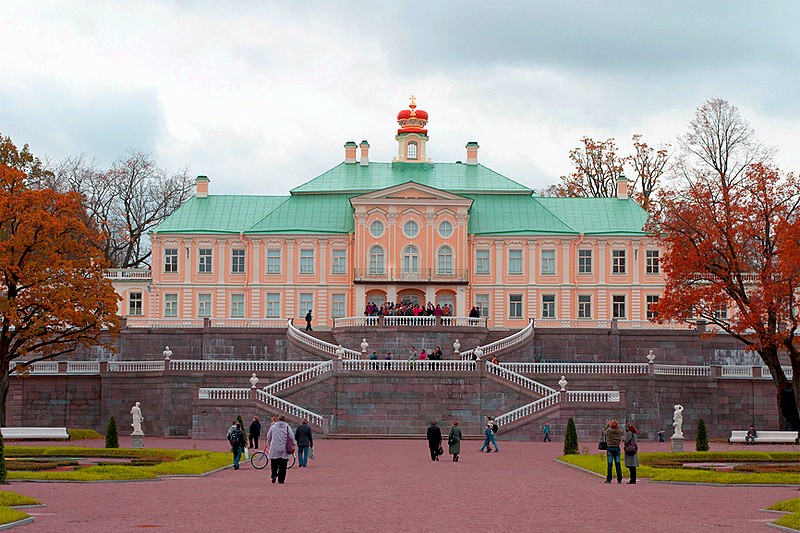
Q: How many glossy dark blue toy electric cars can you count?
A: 0